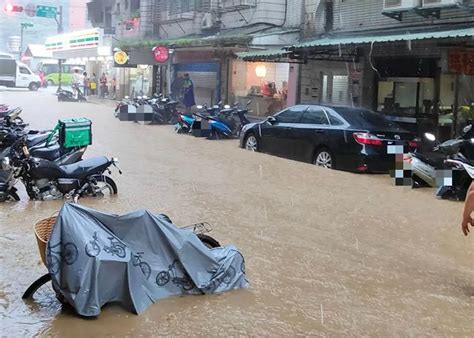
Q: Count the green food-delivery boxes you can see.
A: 1